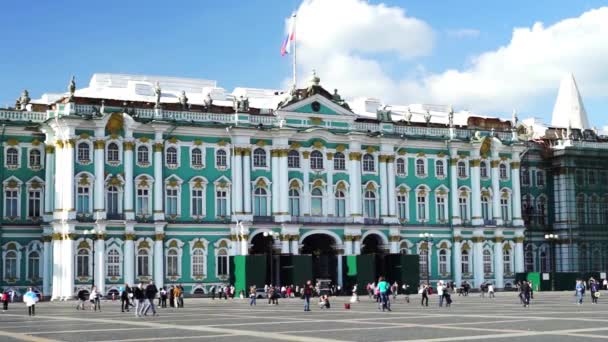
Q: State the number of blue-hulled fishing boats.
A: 0